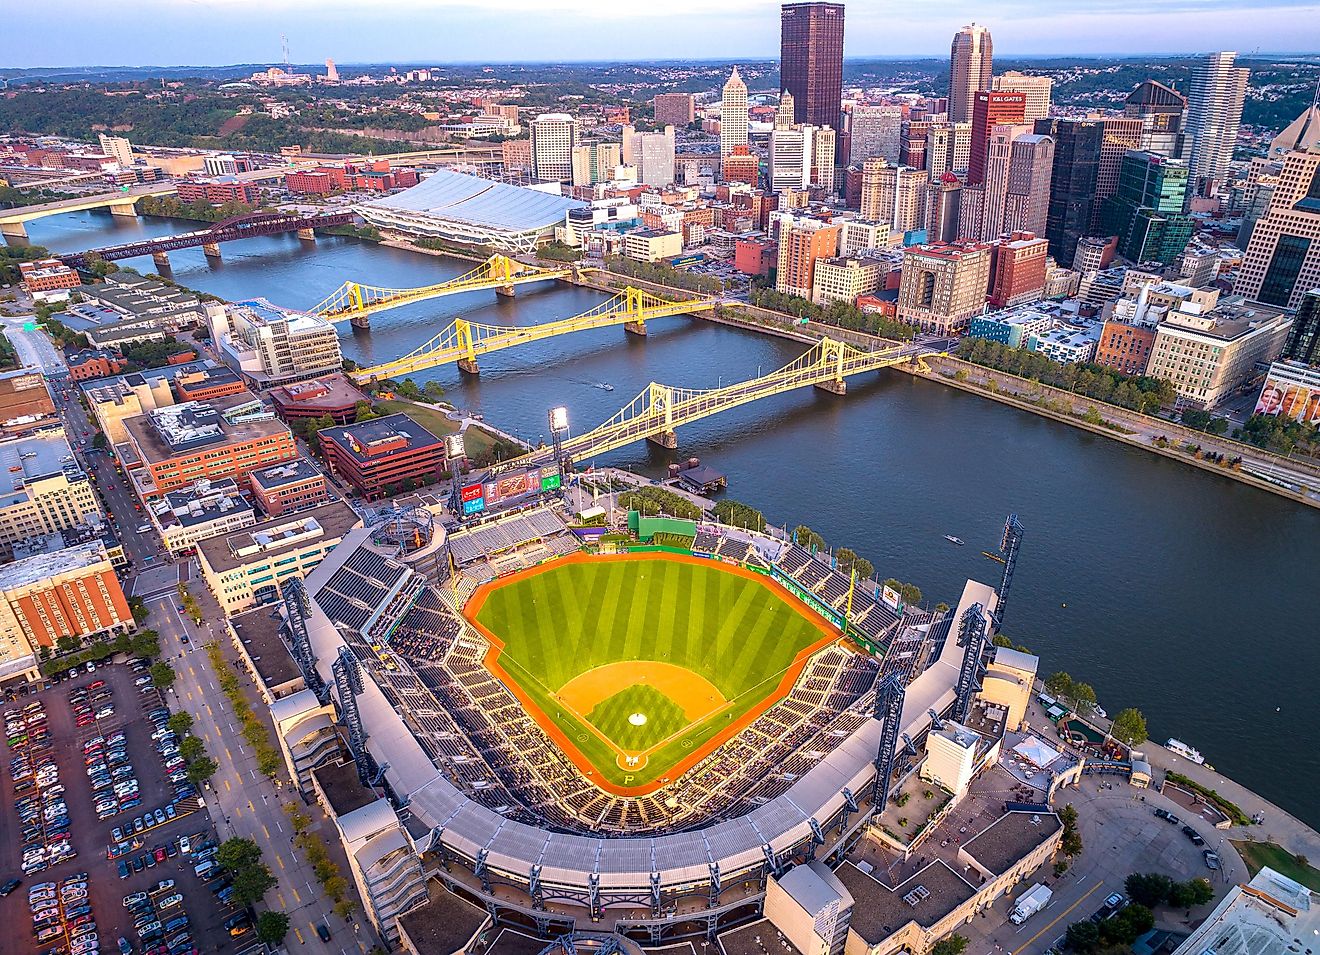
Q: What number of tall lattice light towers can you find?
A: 7